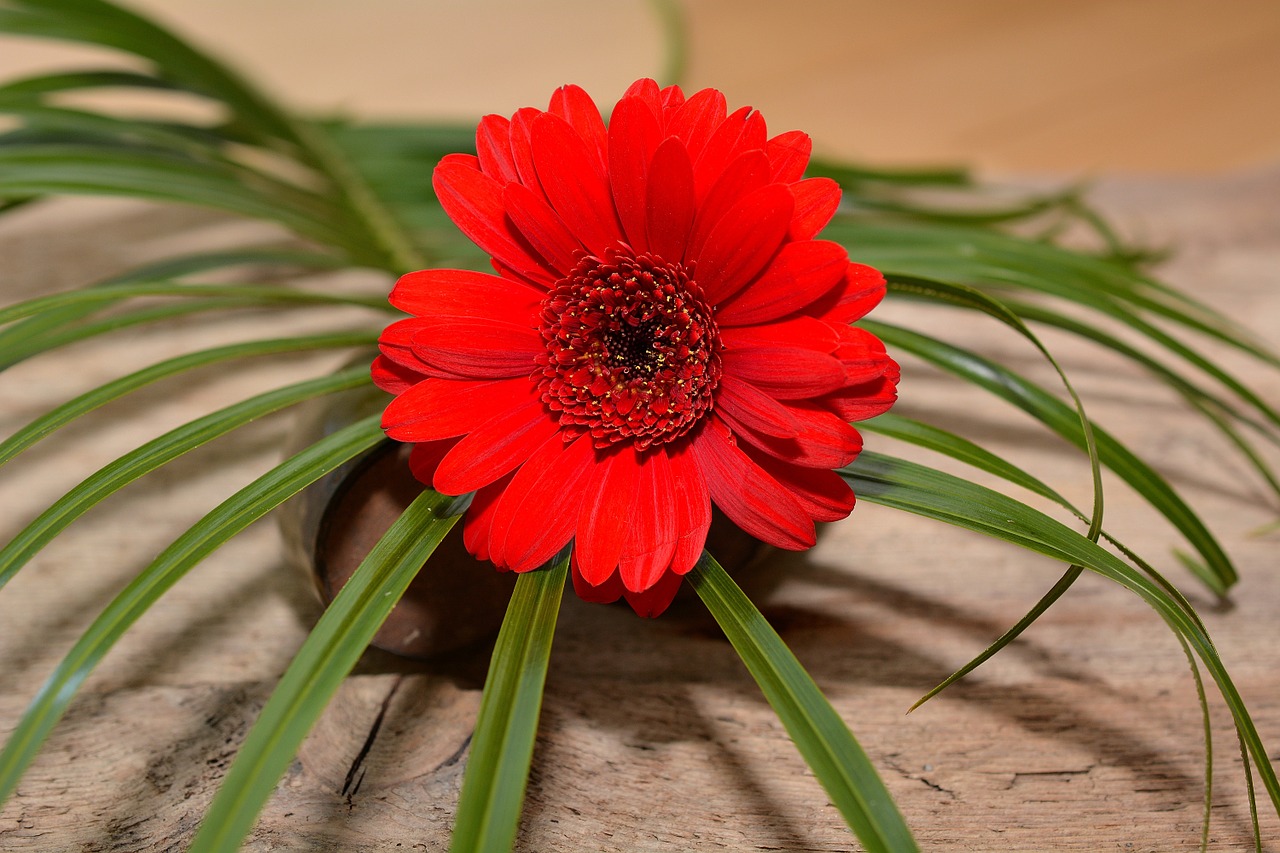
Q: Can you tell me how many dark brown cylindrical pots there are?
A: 1